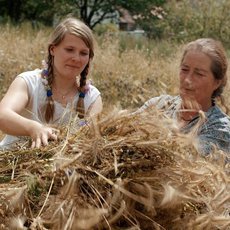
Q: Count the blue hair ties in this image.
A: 2